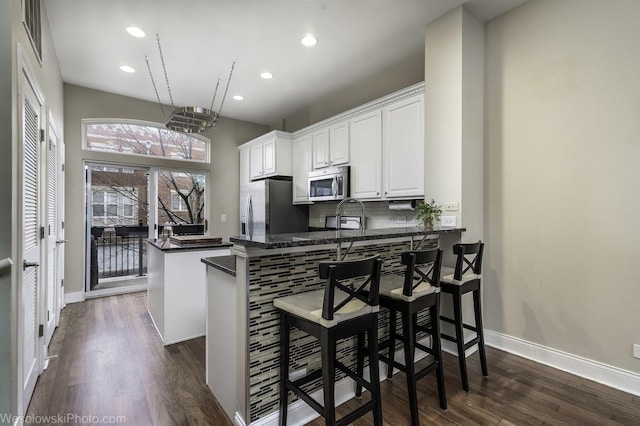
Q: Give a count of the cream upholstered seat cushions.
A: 3